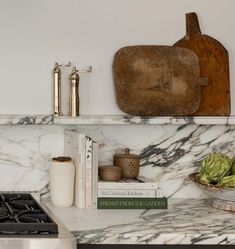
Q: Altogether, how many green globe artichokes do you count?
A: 3